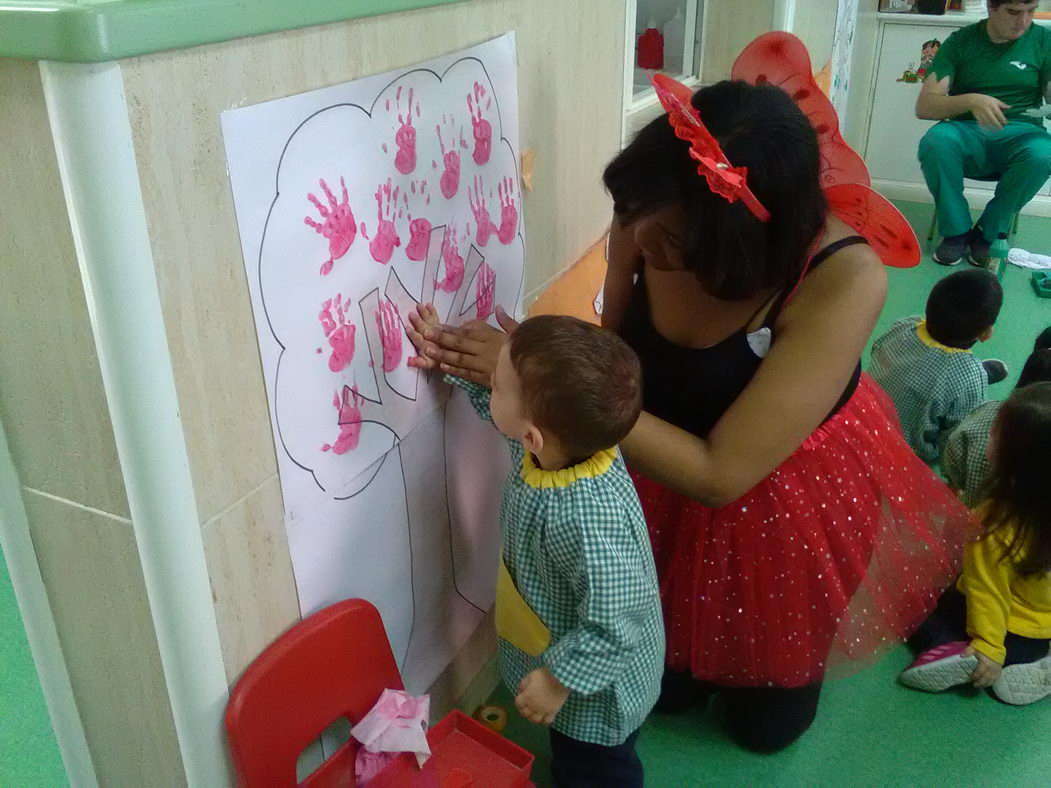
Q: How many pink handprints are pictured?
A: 13